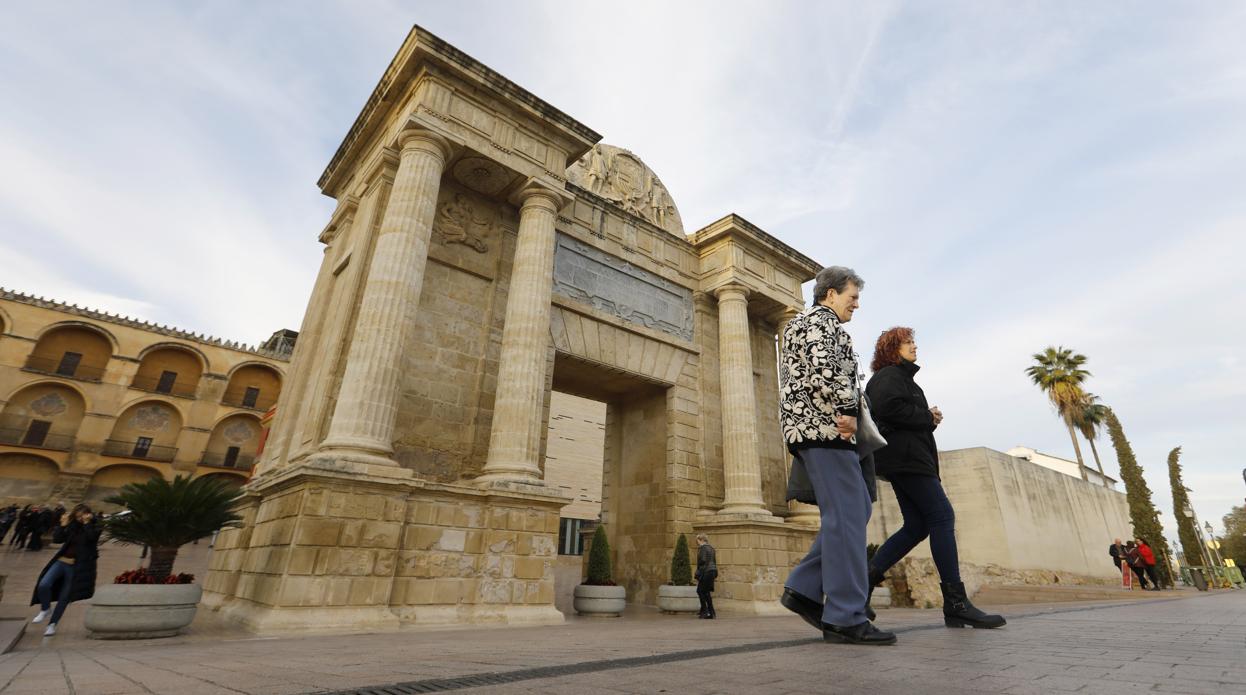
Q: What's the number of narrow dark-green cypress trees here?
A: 2